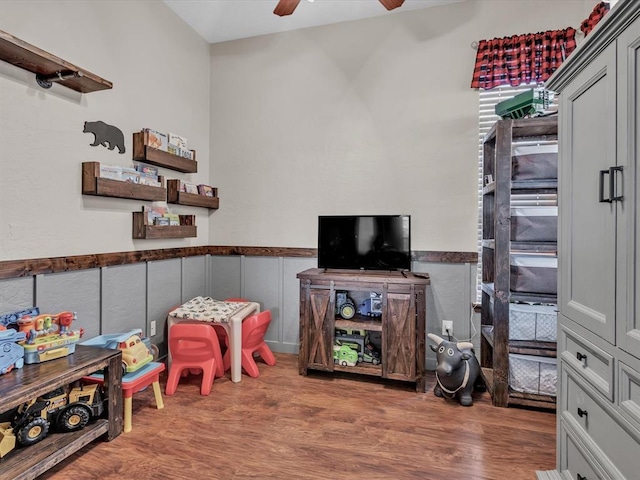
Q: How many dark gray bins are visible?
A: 3